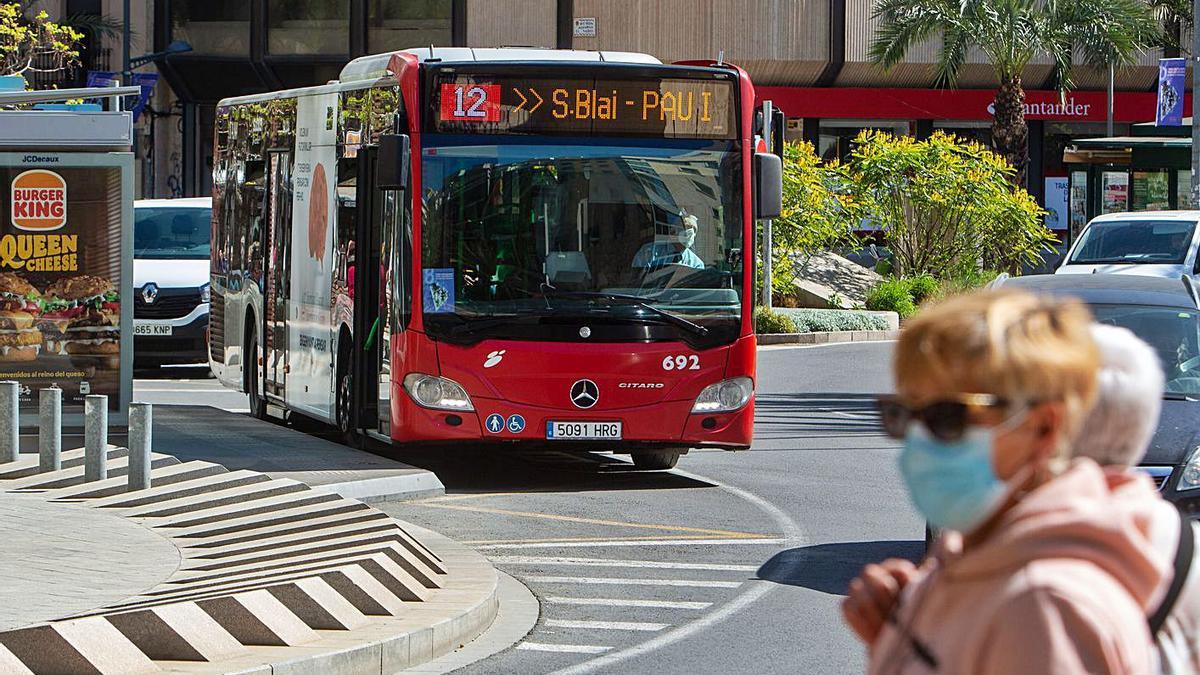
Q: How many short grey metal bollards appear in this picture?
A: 4